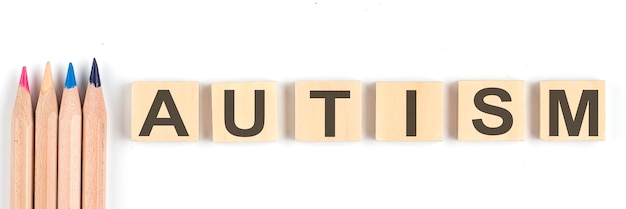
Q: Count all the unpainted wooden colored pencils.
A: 4